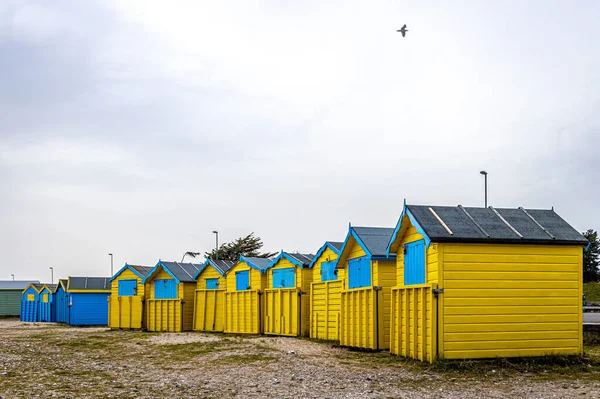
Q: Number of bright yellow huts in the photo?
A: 8